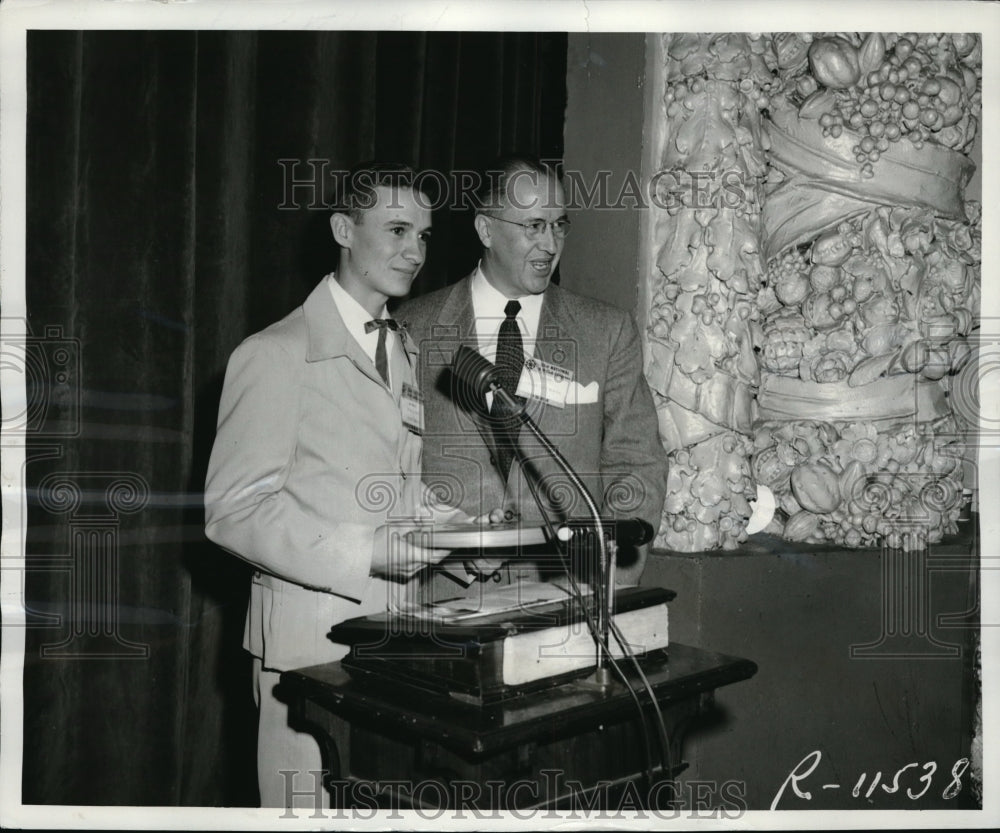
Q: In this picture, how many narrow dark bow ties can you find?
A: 1